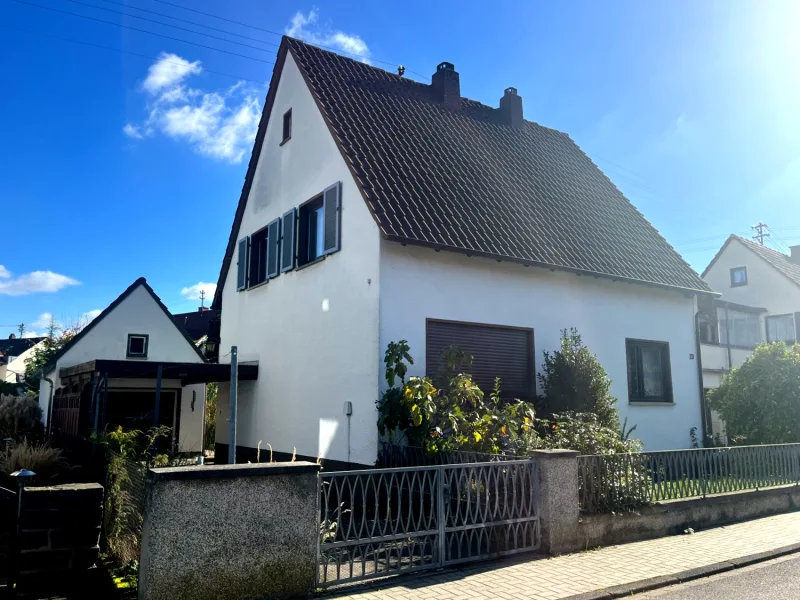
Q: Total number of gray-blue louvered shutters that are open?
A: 4